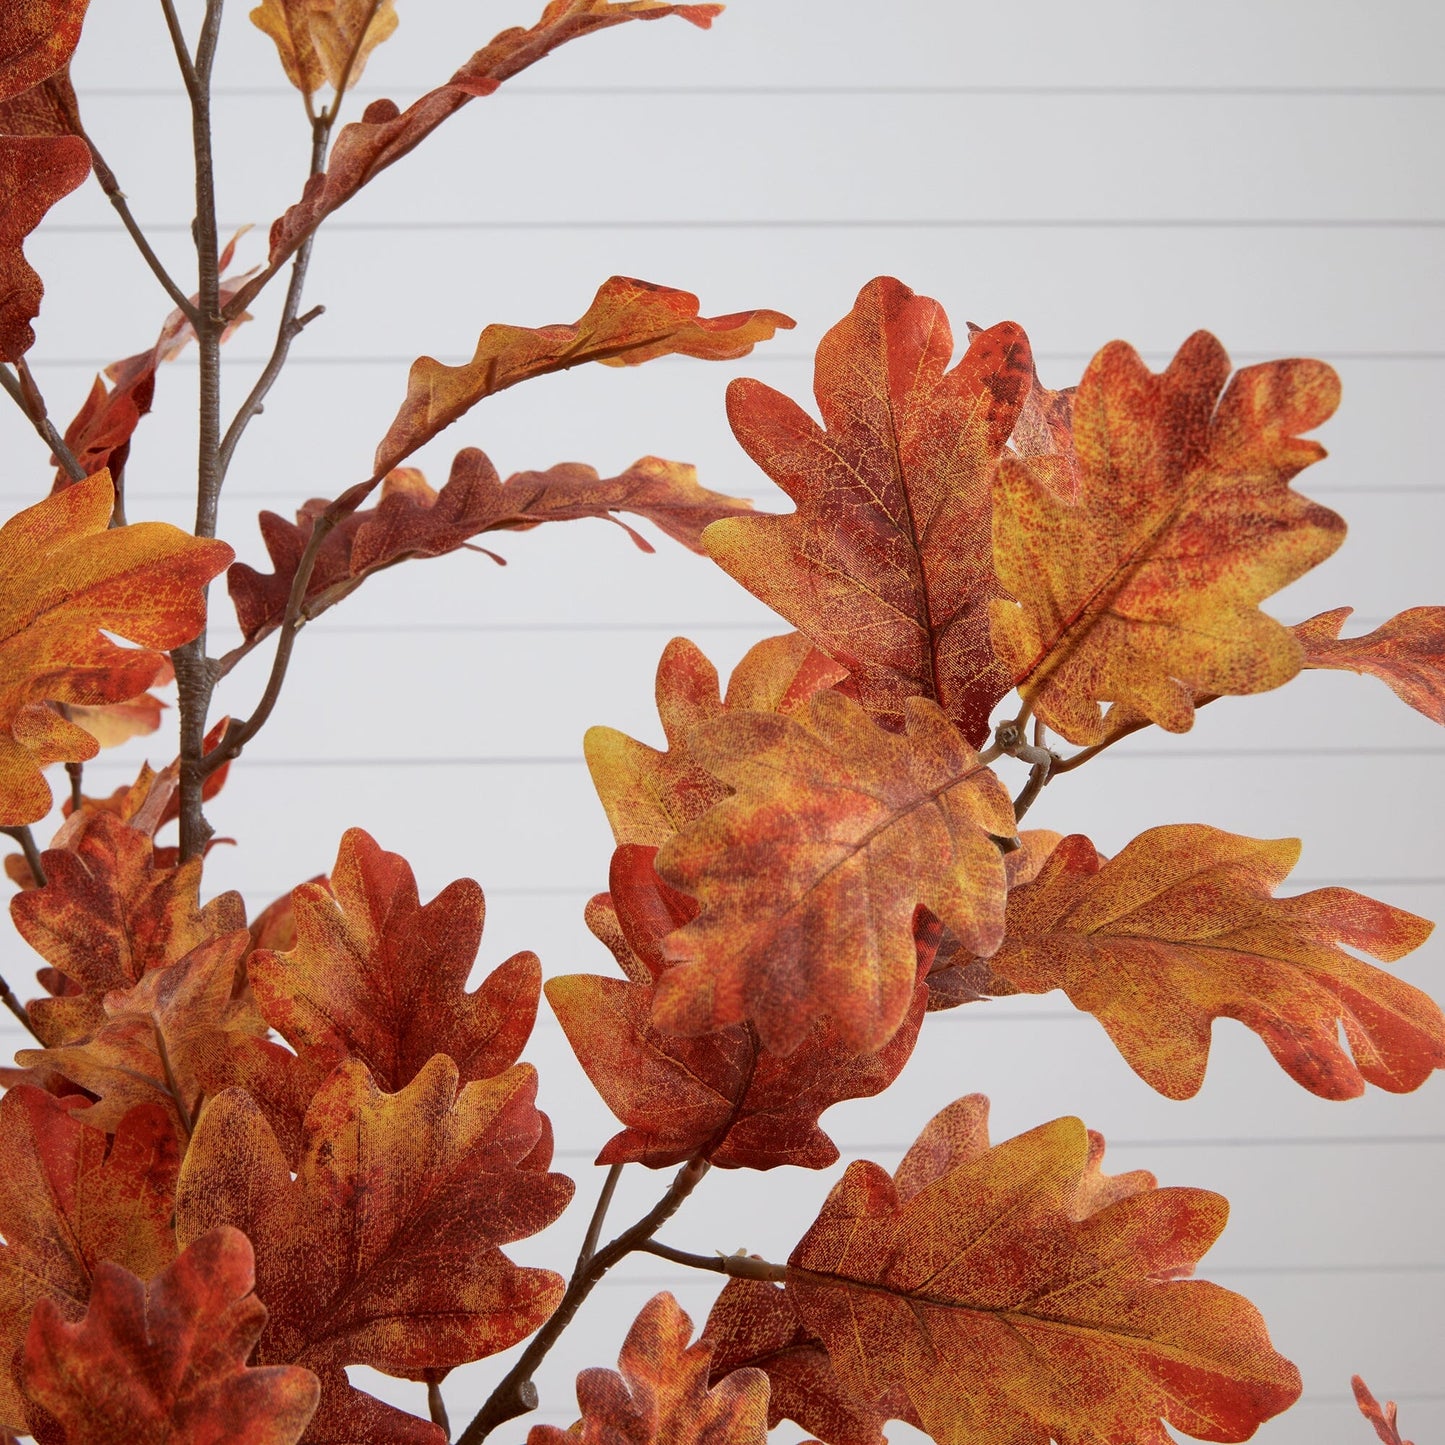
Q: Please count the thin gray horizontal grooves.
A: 11